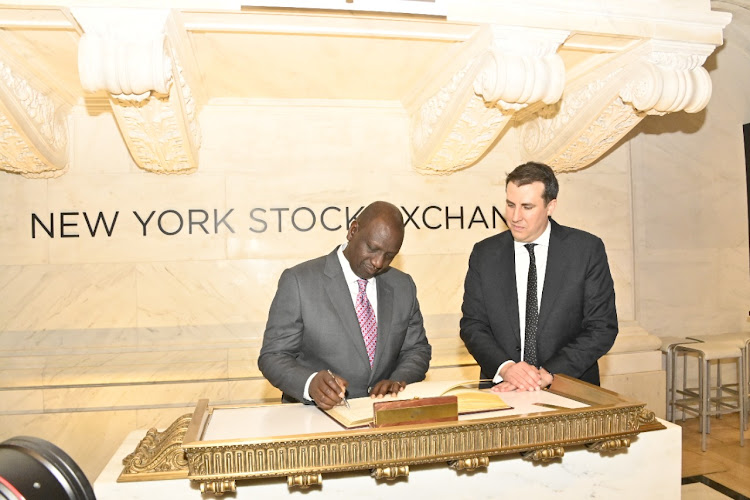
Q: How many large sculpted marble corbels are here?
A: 4